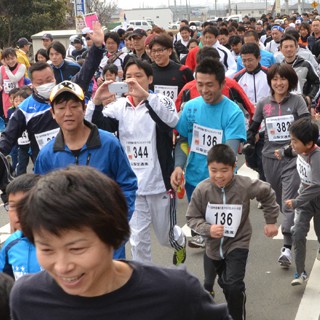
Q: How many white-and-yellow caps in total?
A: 1